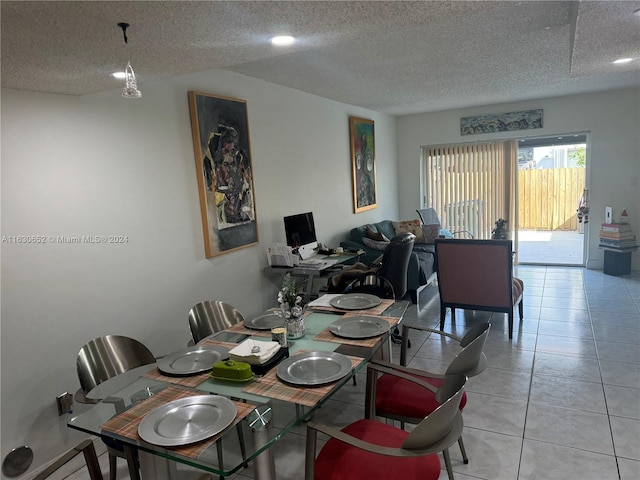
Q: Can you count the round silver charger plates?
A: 6